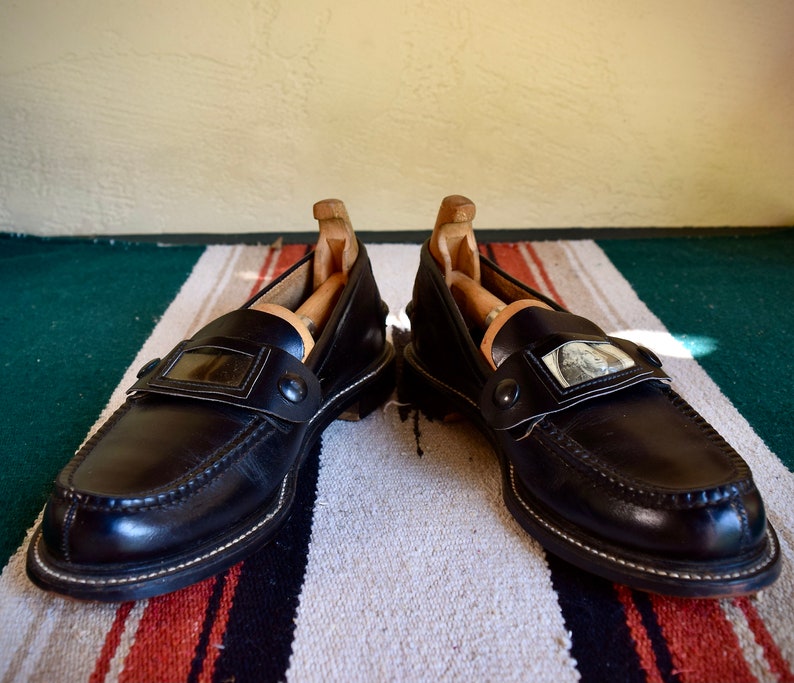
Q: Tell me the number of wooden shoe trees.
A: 2